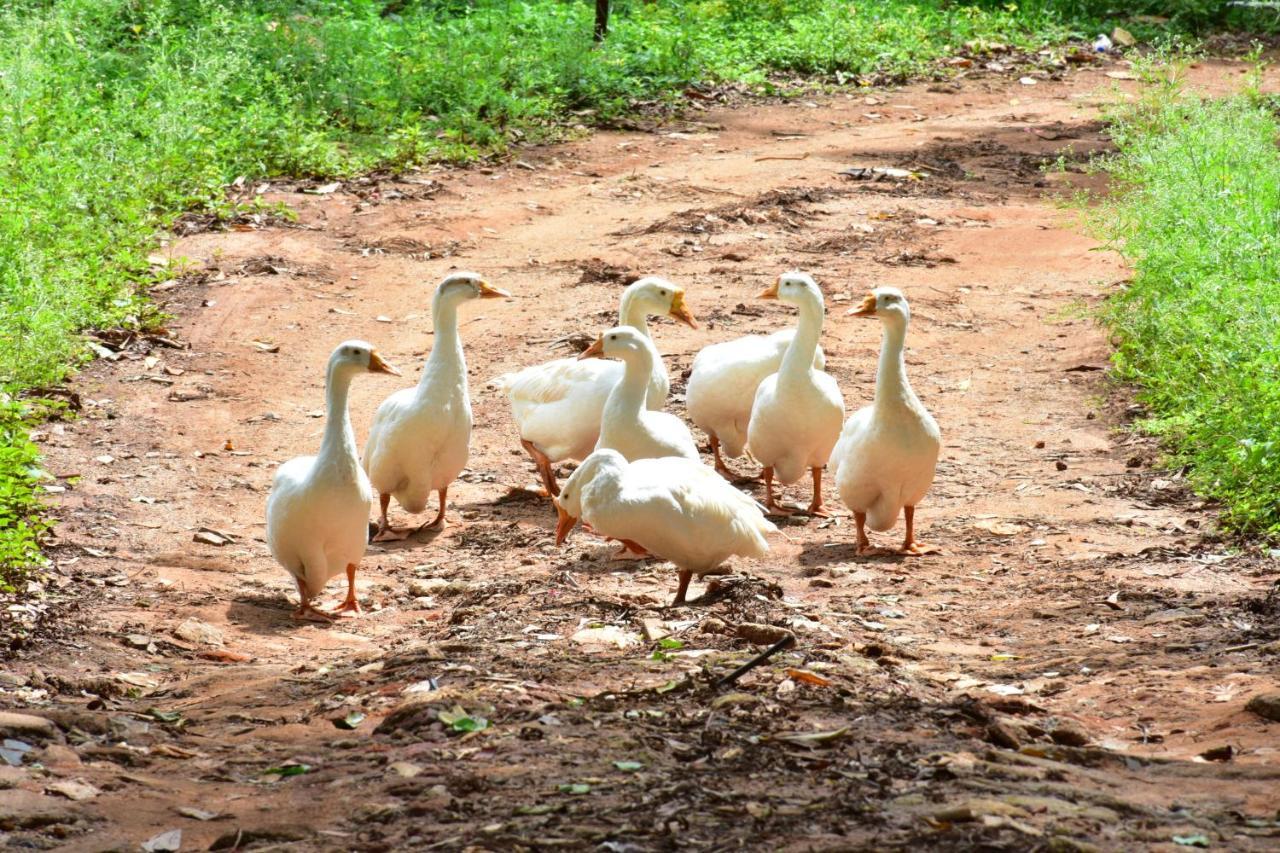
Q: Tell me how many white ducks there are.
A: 8